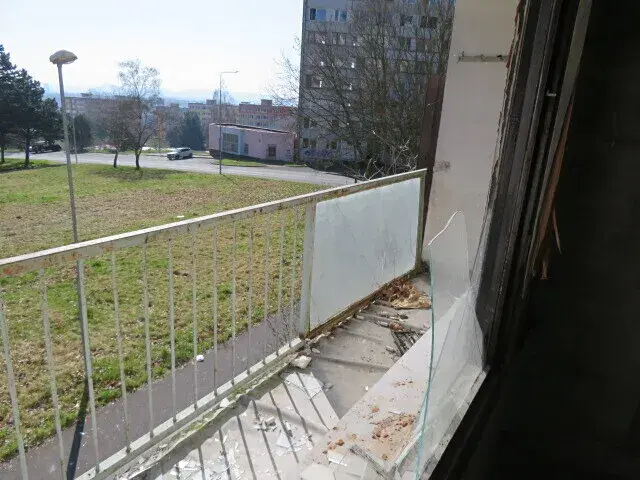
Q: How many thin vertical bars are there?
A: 13